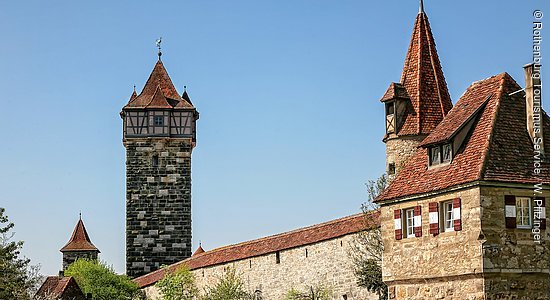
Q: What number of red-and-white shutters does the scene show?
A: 6